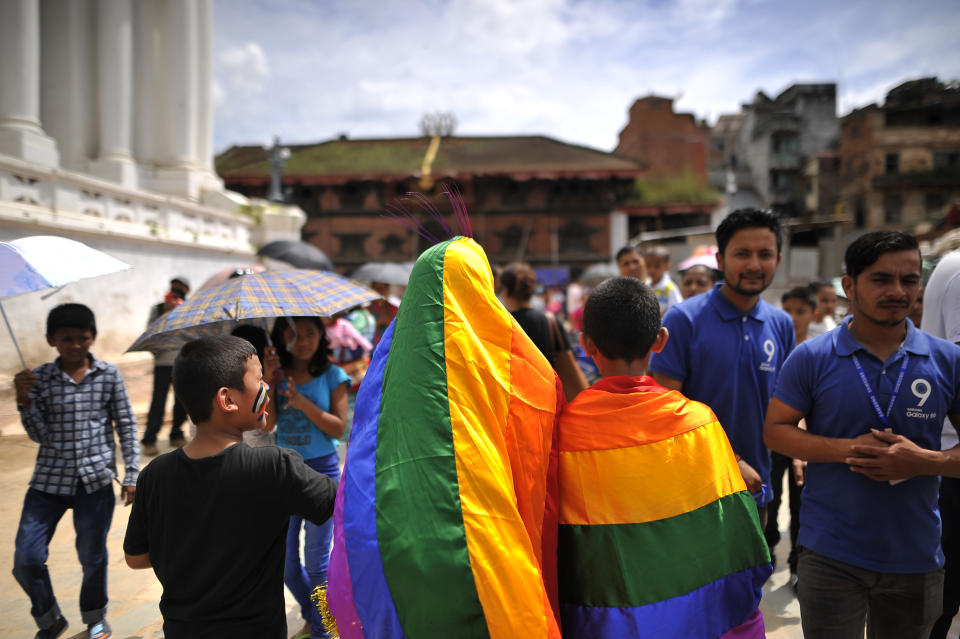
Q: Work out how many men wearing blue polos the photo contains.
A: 2